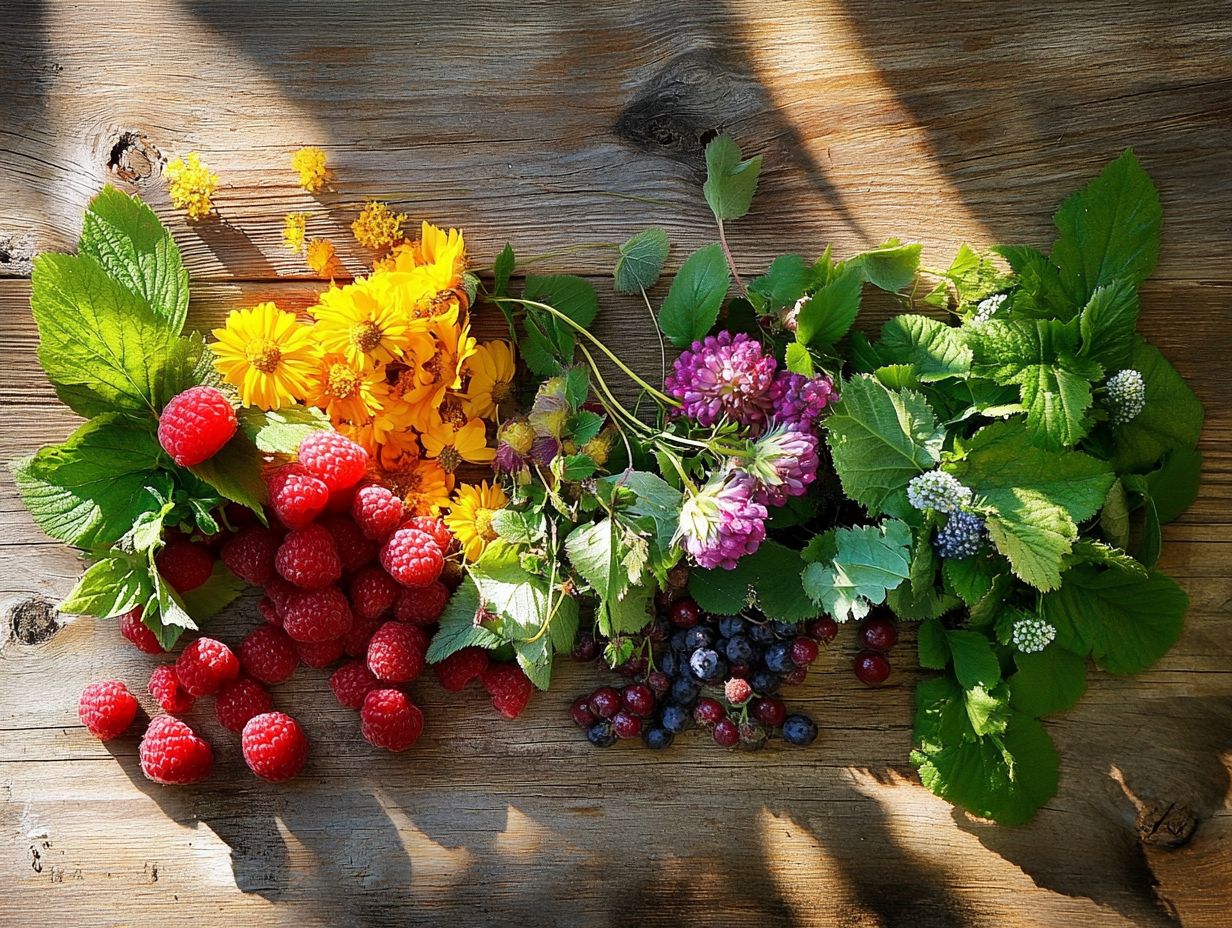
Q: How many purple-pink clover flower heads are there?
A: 4